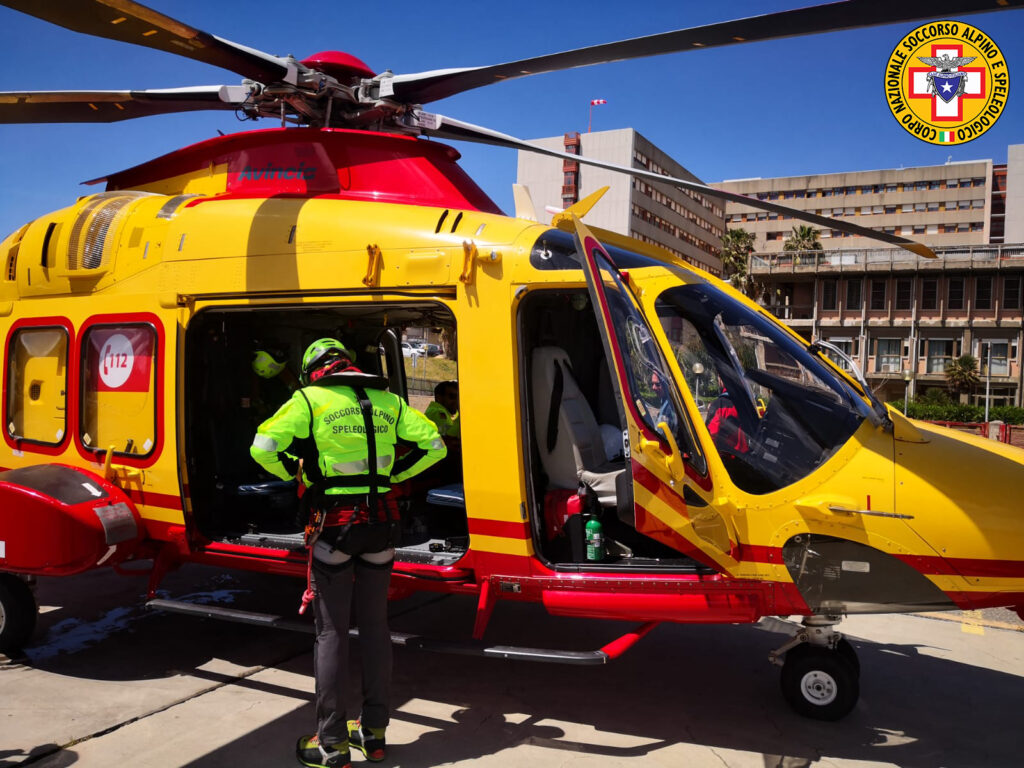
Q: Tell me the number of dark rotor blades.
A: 4